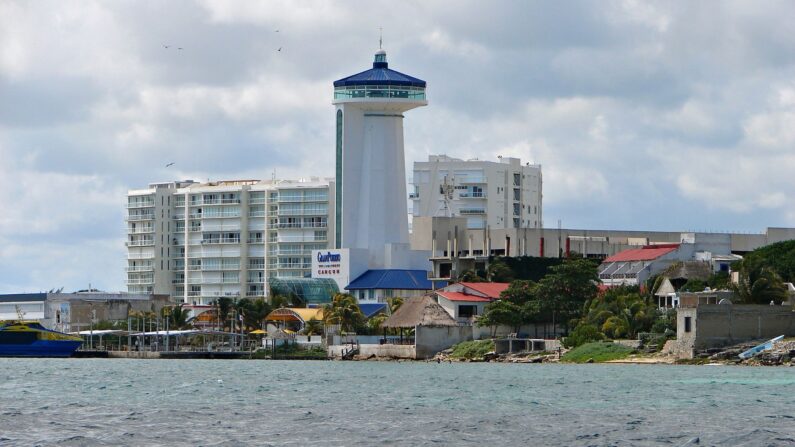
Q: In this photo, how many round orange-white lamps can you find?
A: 0